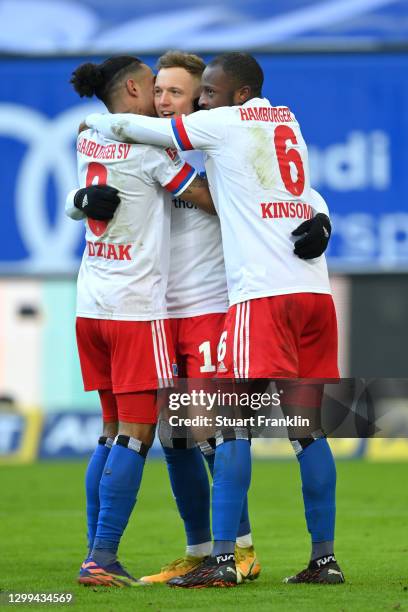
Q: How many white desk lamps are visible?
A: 0